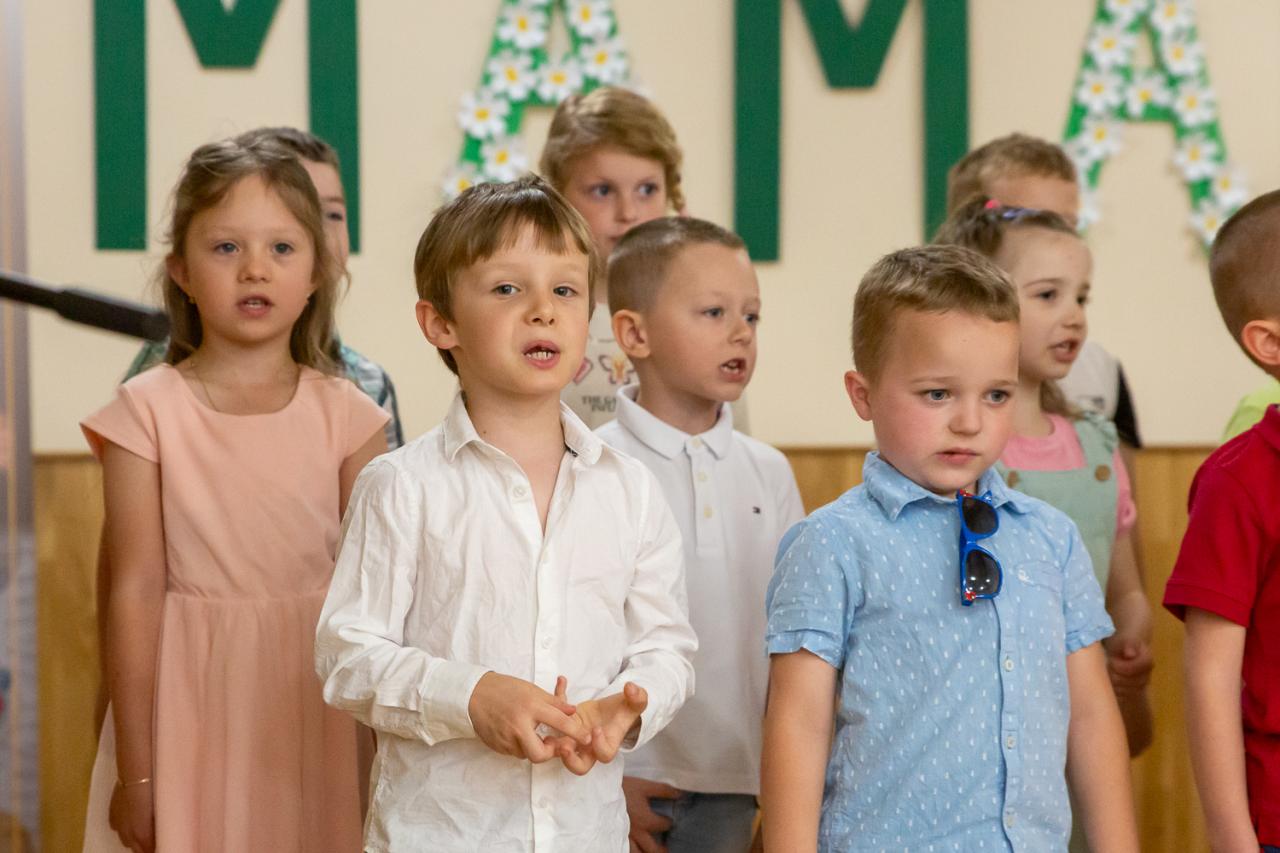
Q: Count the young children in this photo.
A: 9